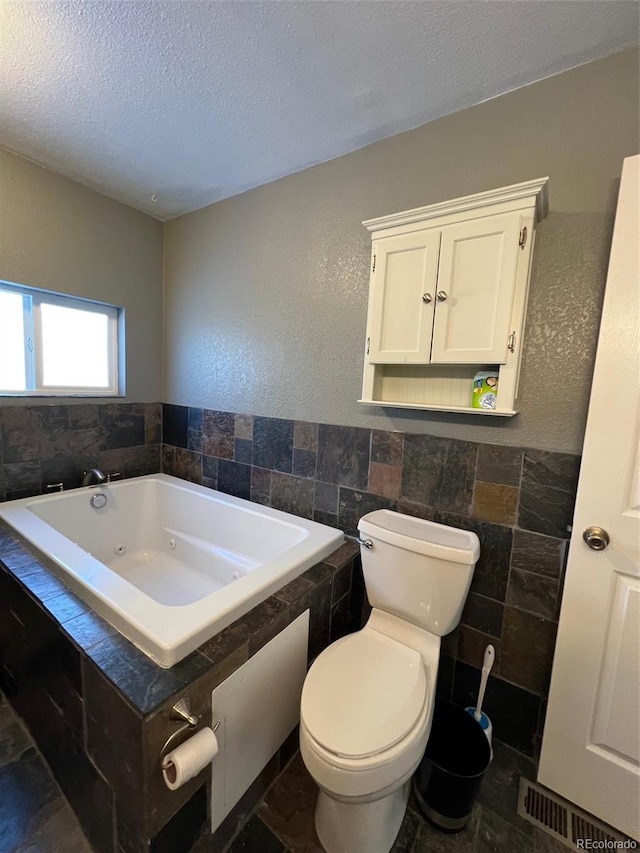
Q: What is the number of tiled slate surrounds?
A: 1